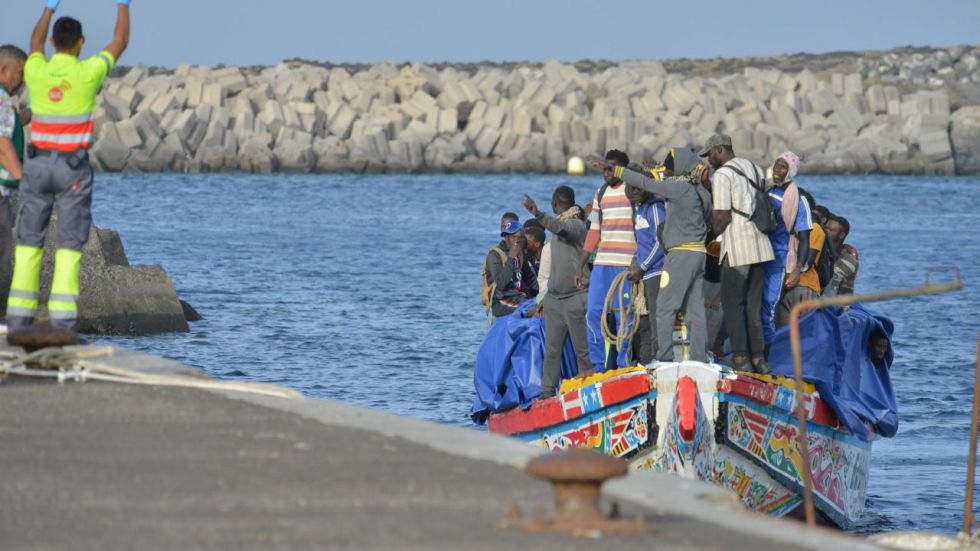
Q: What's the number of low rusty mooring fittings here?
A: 2